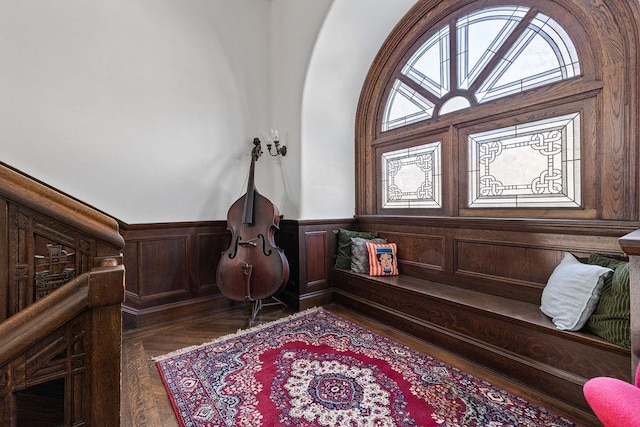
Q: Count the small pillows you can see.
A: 5